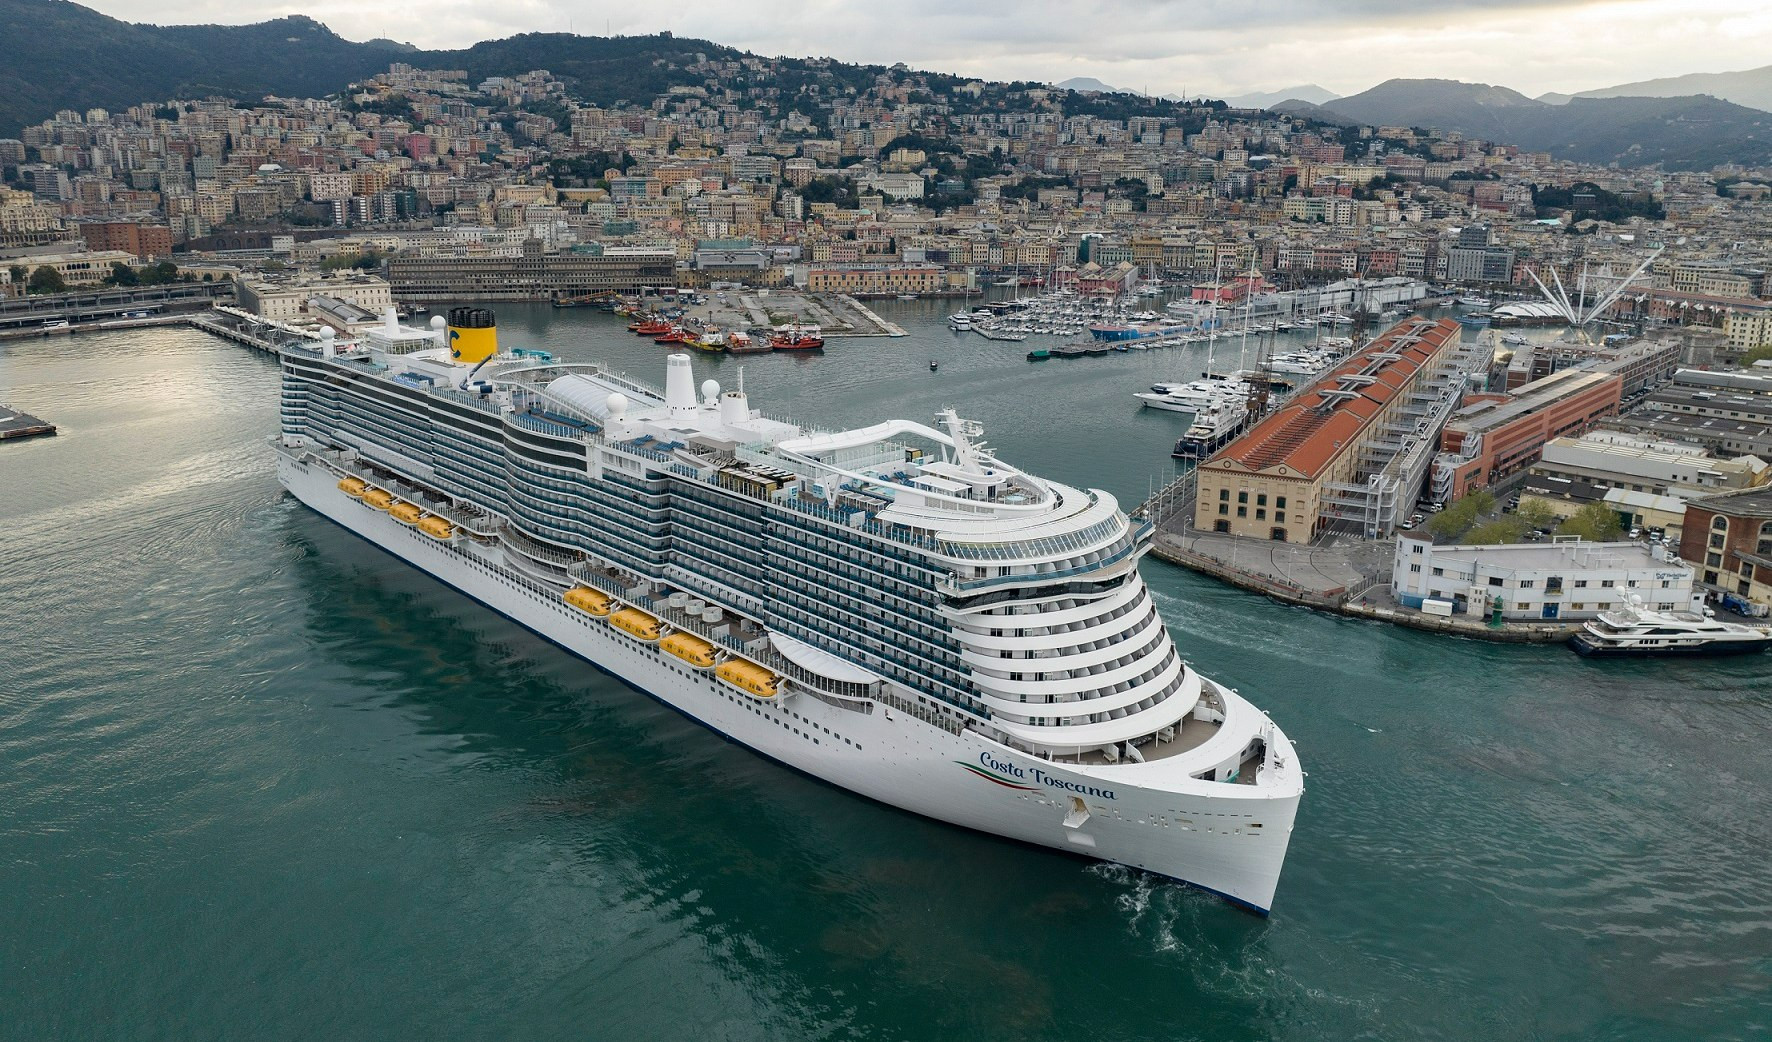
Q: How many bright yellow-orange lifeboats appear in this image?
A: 8